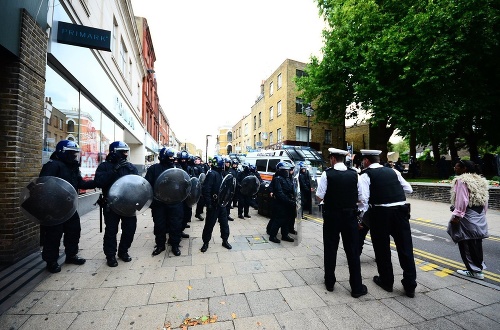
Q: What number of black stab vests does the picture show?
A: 2